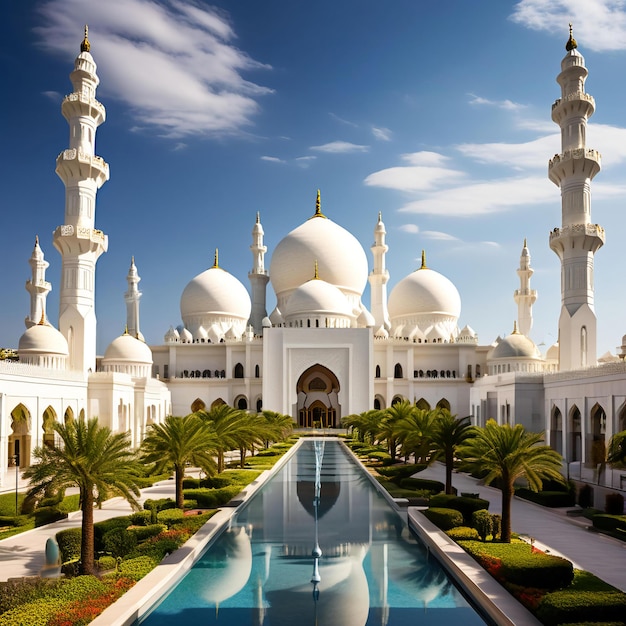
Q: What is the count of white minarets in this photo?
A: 7